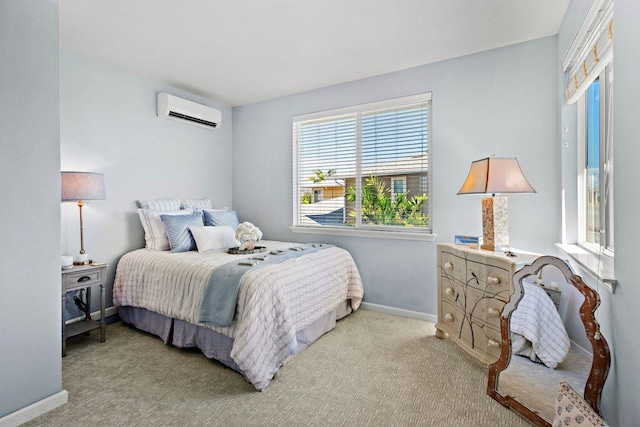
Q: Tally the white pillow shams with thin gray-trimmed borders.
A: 2